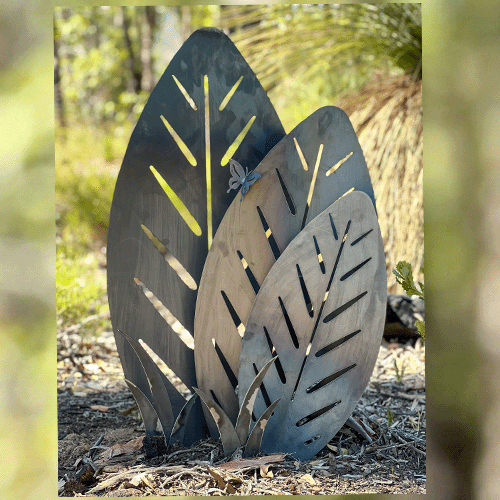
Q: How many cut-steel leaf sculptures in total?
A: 3